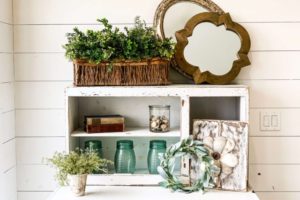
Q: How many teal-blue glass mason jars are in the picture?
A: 3